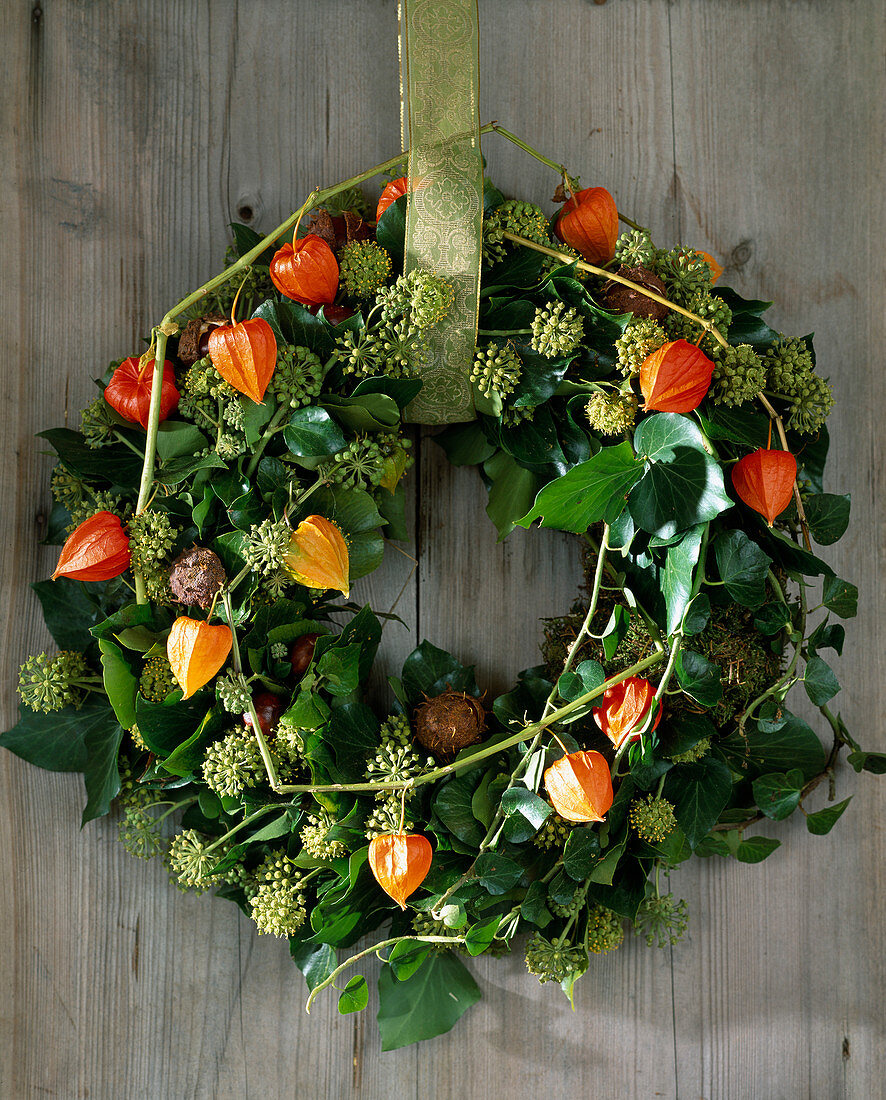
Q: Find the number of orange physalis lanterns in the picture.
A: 14